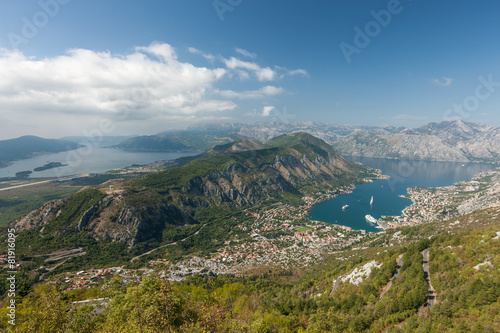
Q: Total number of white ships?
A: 3